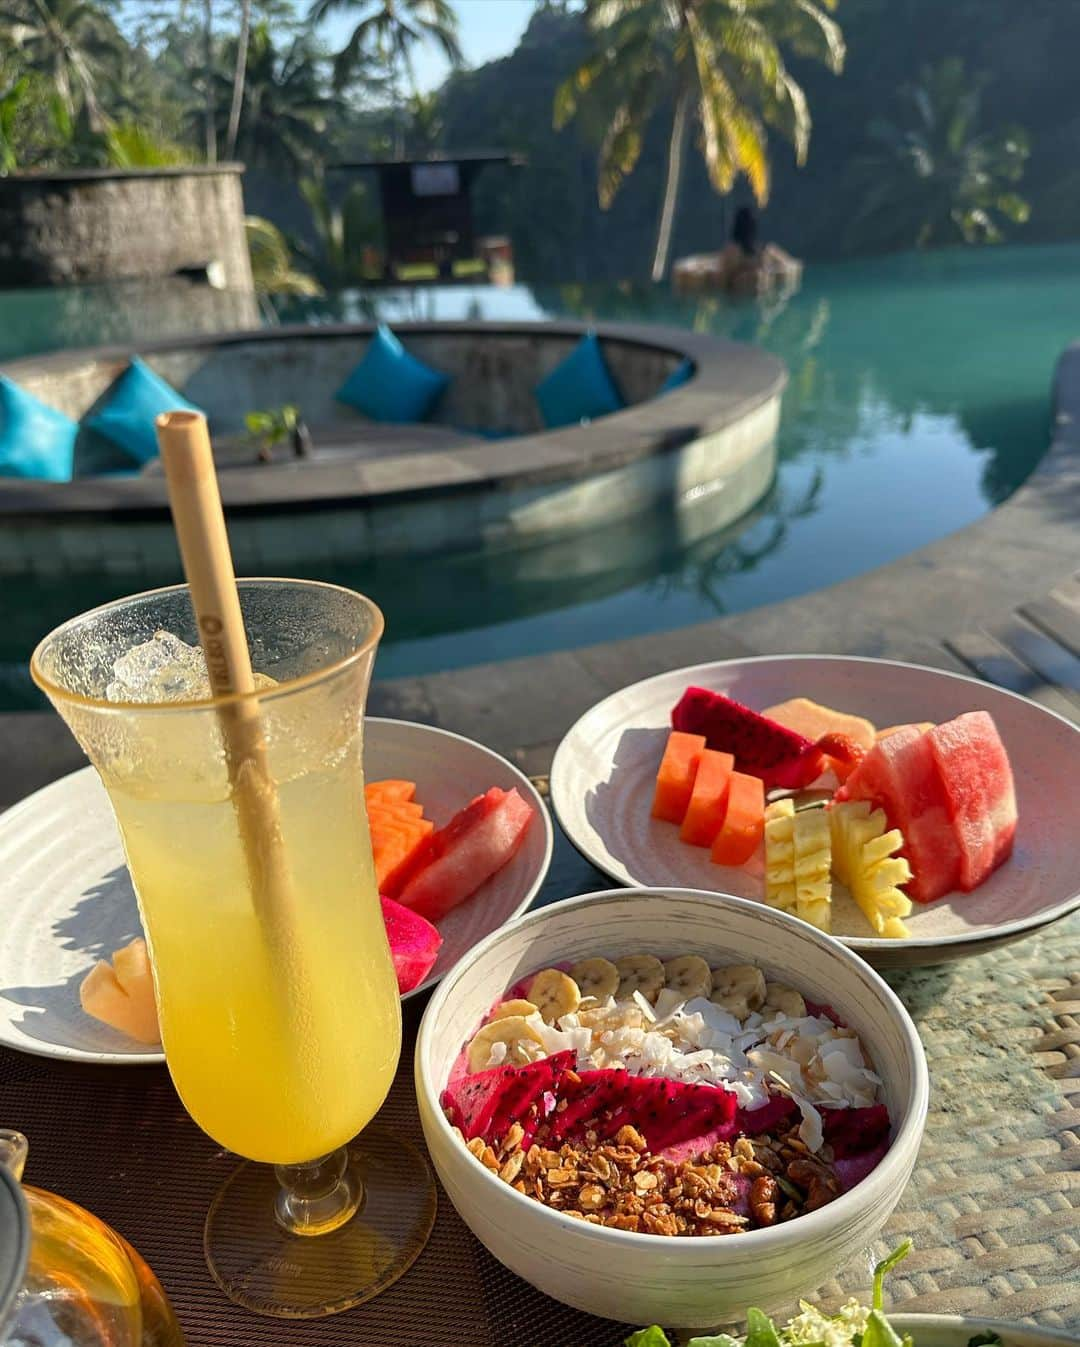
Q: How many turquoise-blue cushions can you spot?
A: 5